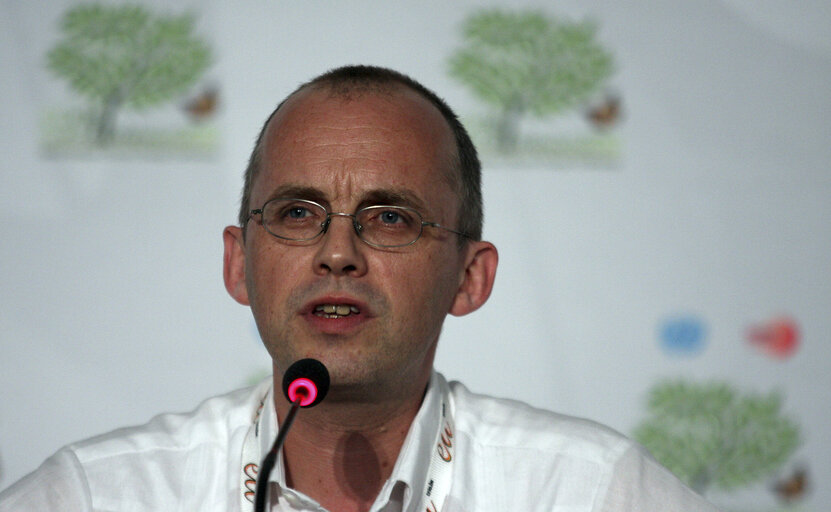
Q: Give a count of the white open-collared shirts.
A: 1